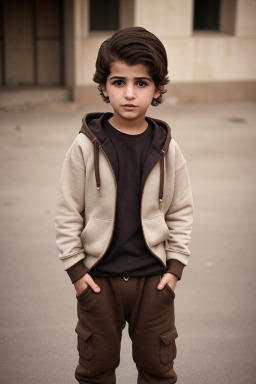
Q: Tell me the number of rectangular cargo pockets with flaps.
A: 2